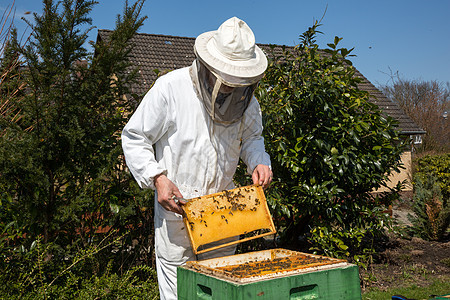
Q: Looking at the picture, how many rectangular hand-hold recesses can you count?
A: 2